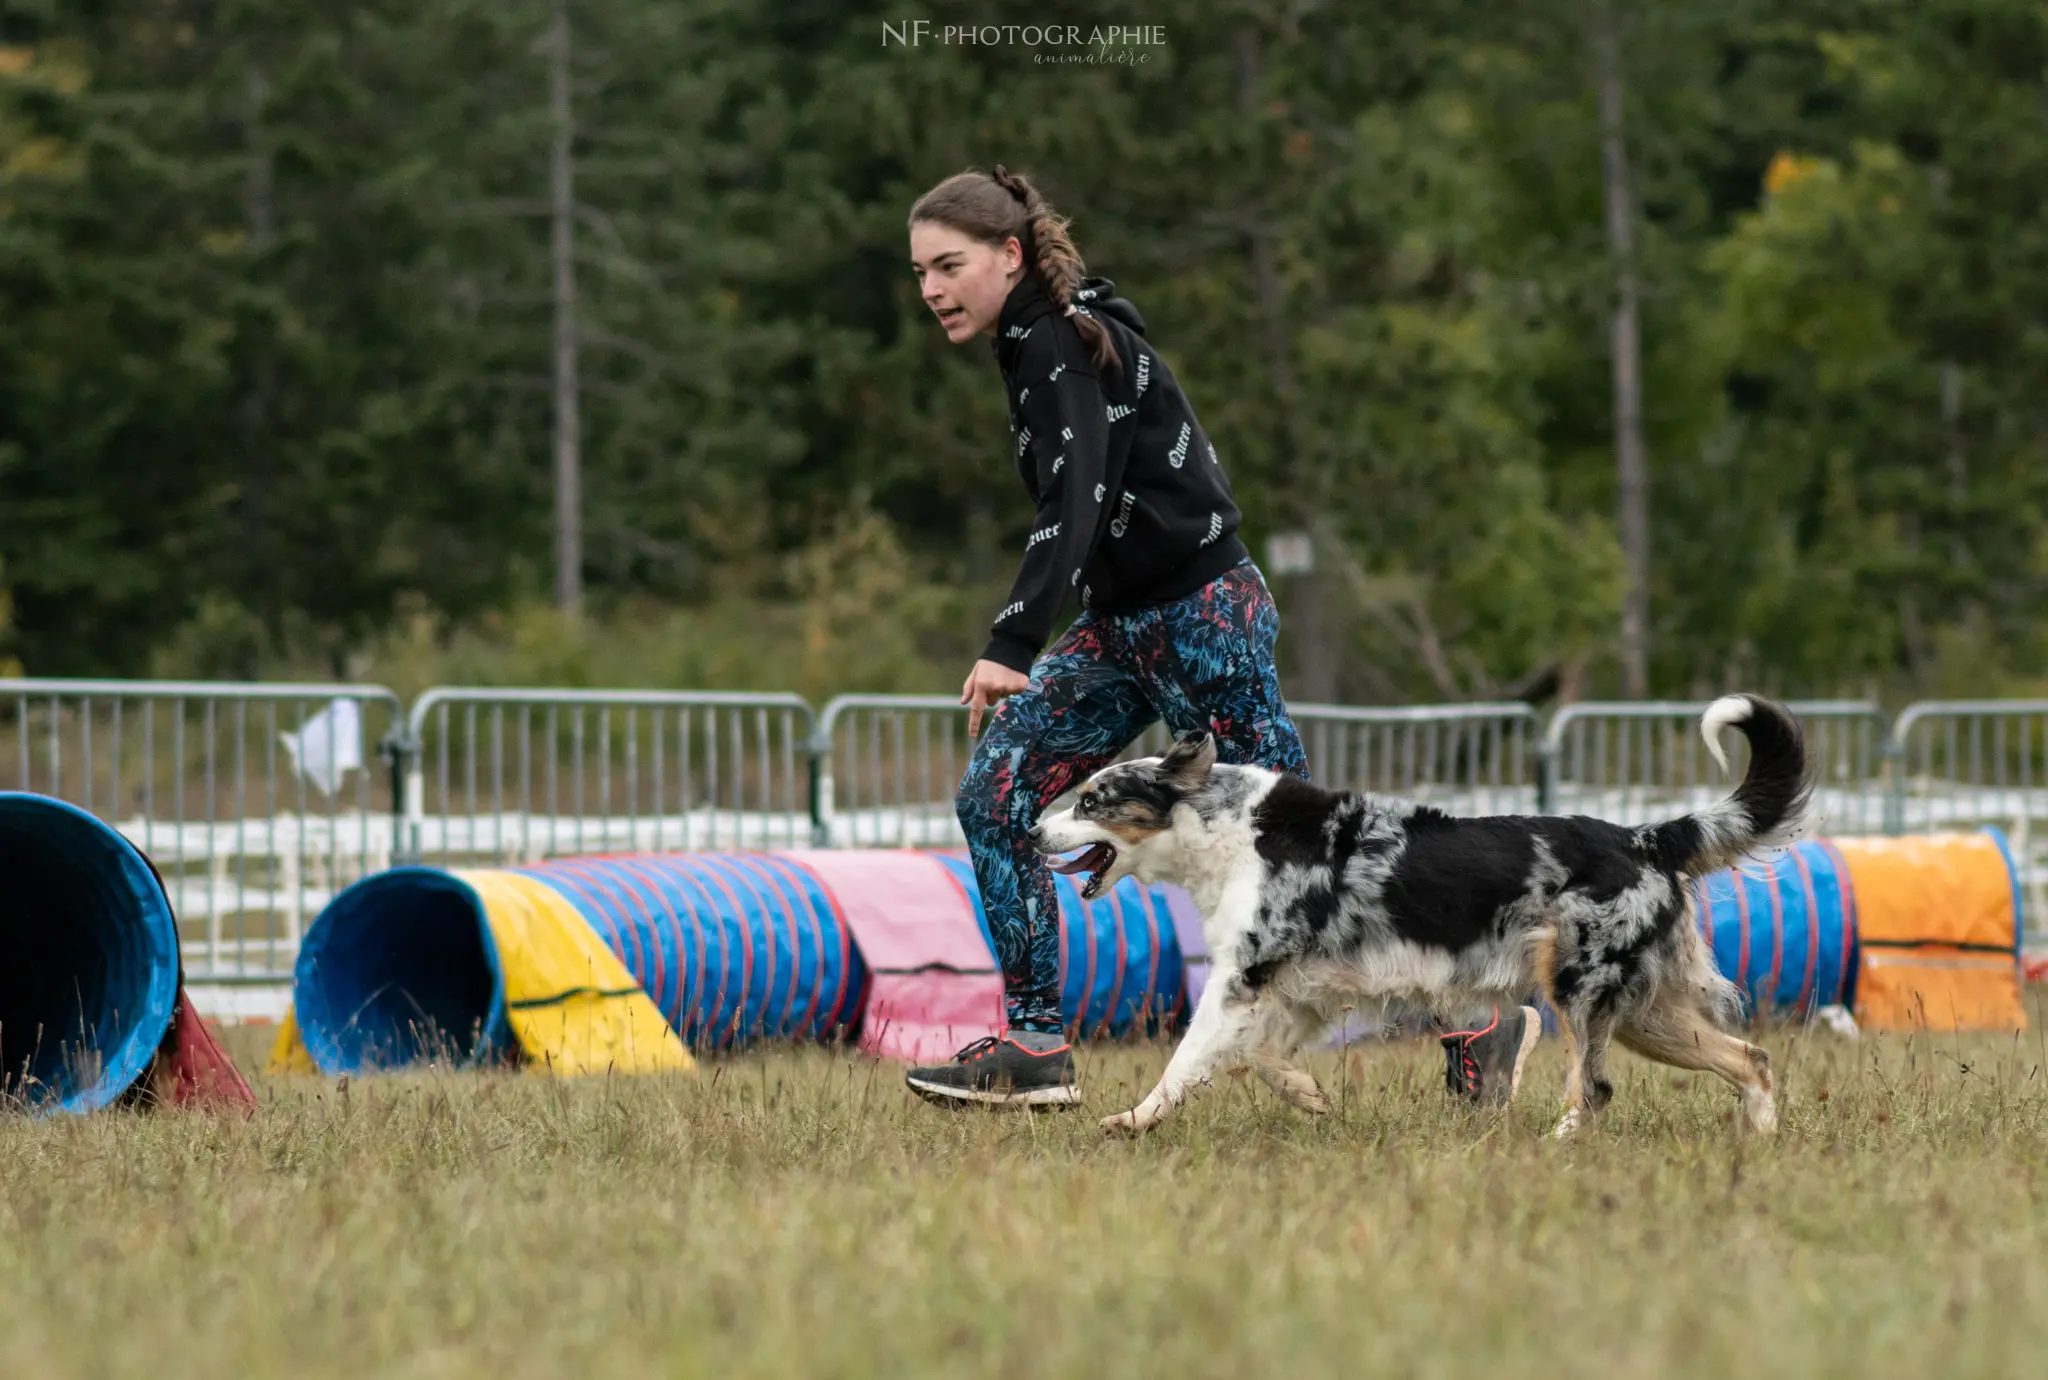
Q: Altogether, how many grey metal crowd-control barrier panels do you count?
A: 6